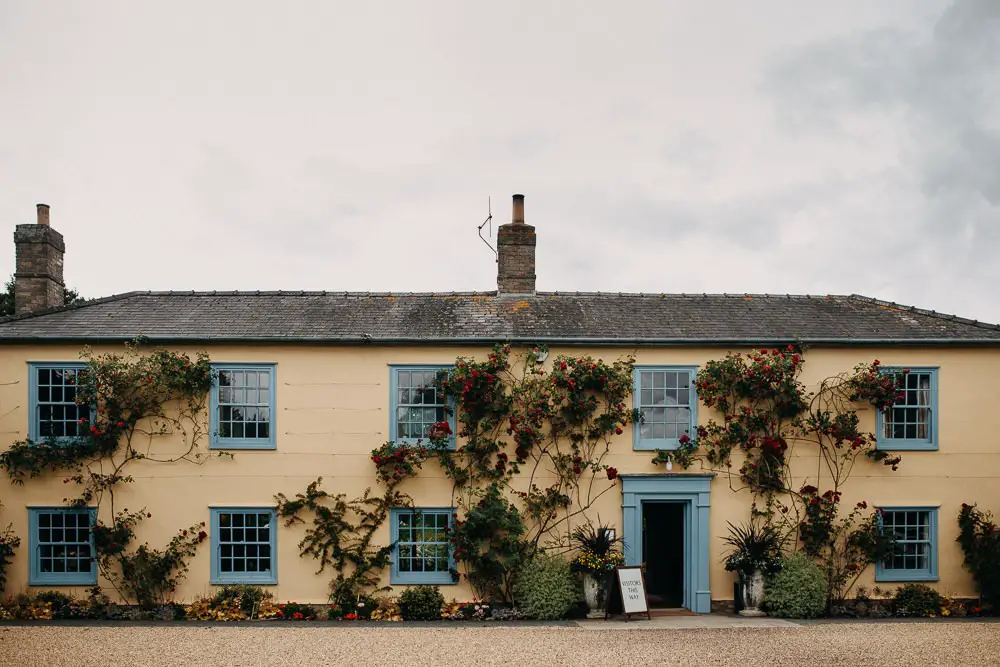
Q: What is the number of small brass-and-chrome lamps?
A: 0